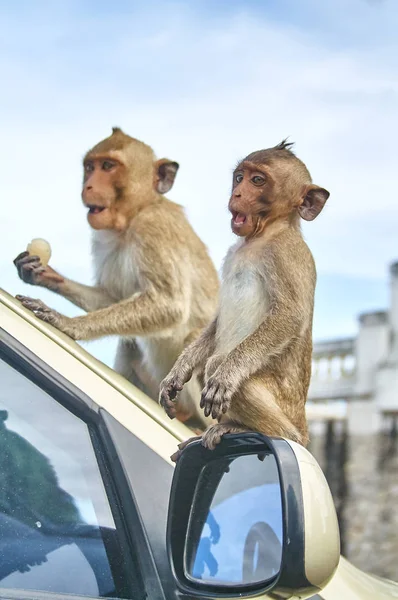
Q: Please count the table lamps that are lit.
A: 0